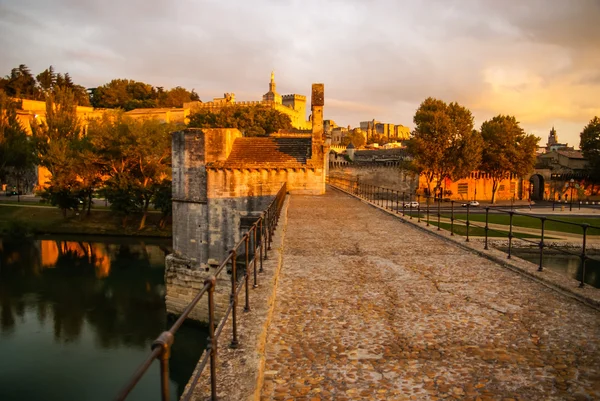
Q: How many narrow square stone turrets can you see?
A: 1